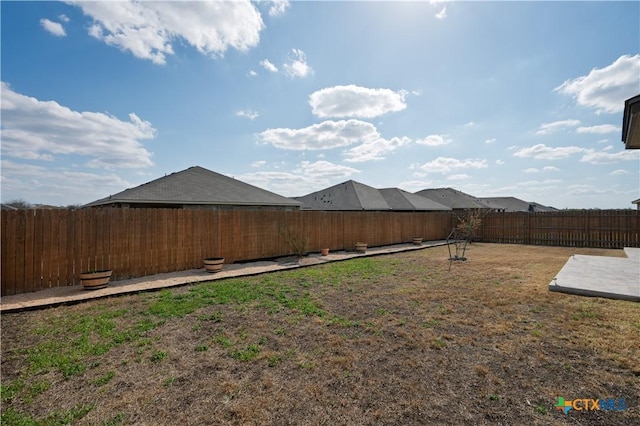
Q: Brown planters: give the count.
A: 4